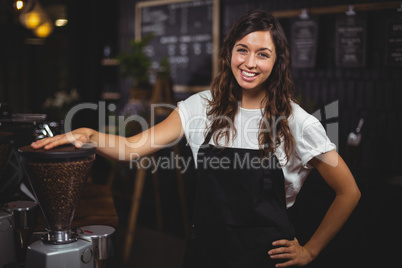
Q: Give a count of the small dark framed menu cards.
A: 3